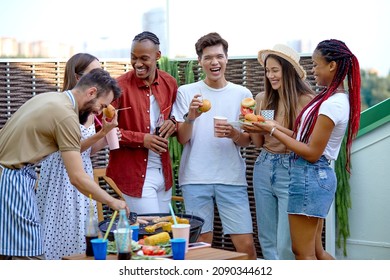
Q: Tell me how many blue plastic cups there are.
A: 3